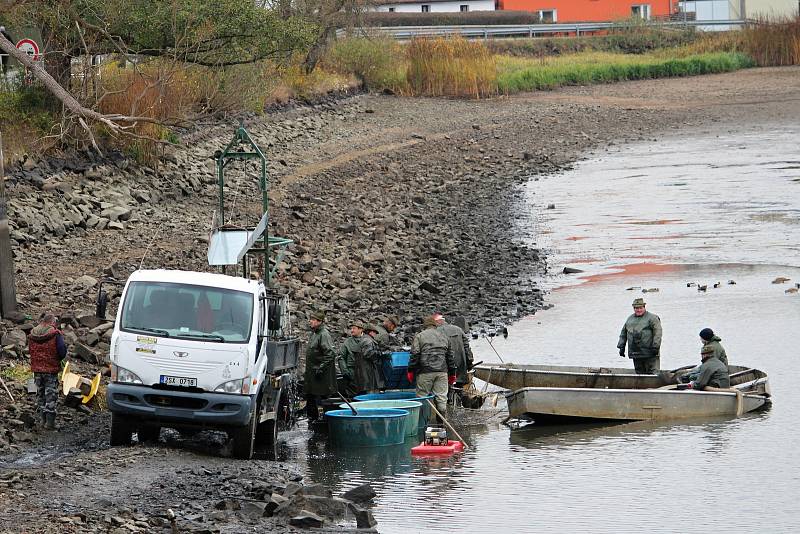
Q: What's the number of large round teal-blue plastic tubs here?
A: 3